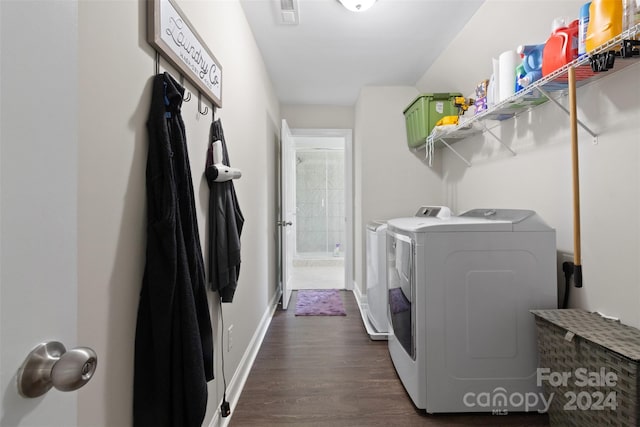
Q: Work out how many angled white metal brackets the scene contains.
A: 3